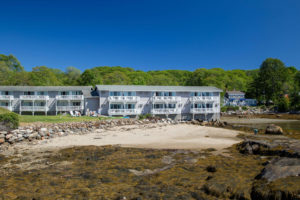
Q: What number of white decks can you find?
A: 12